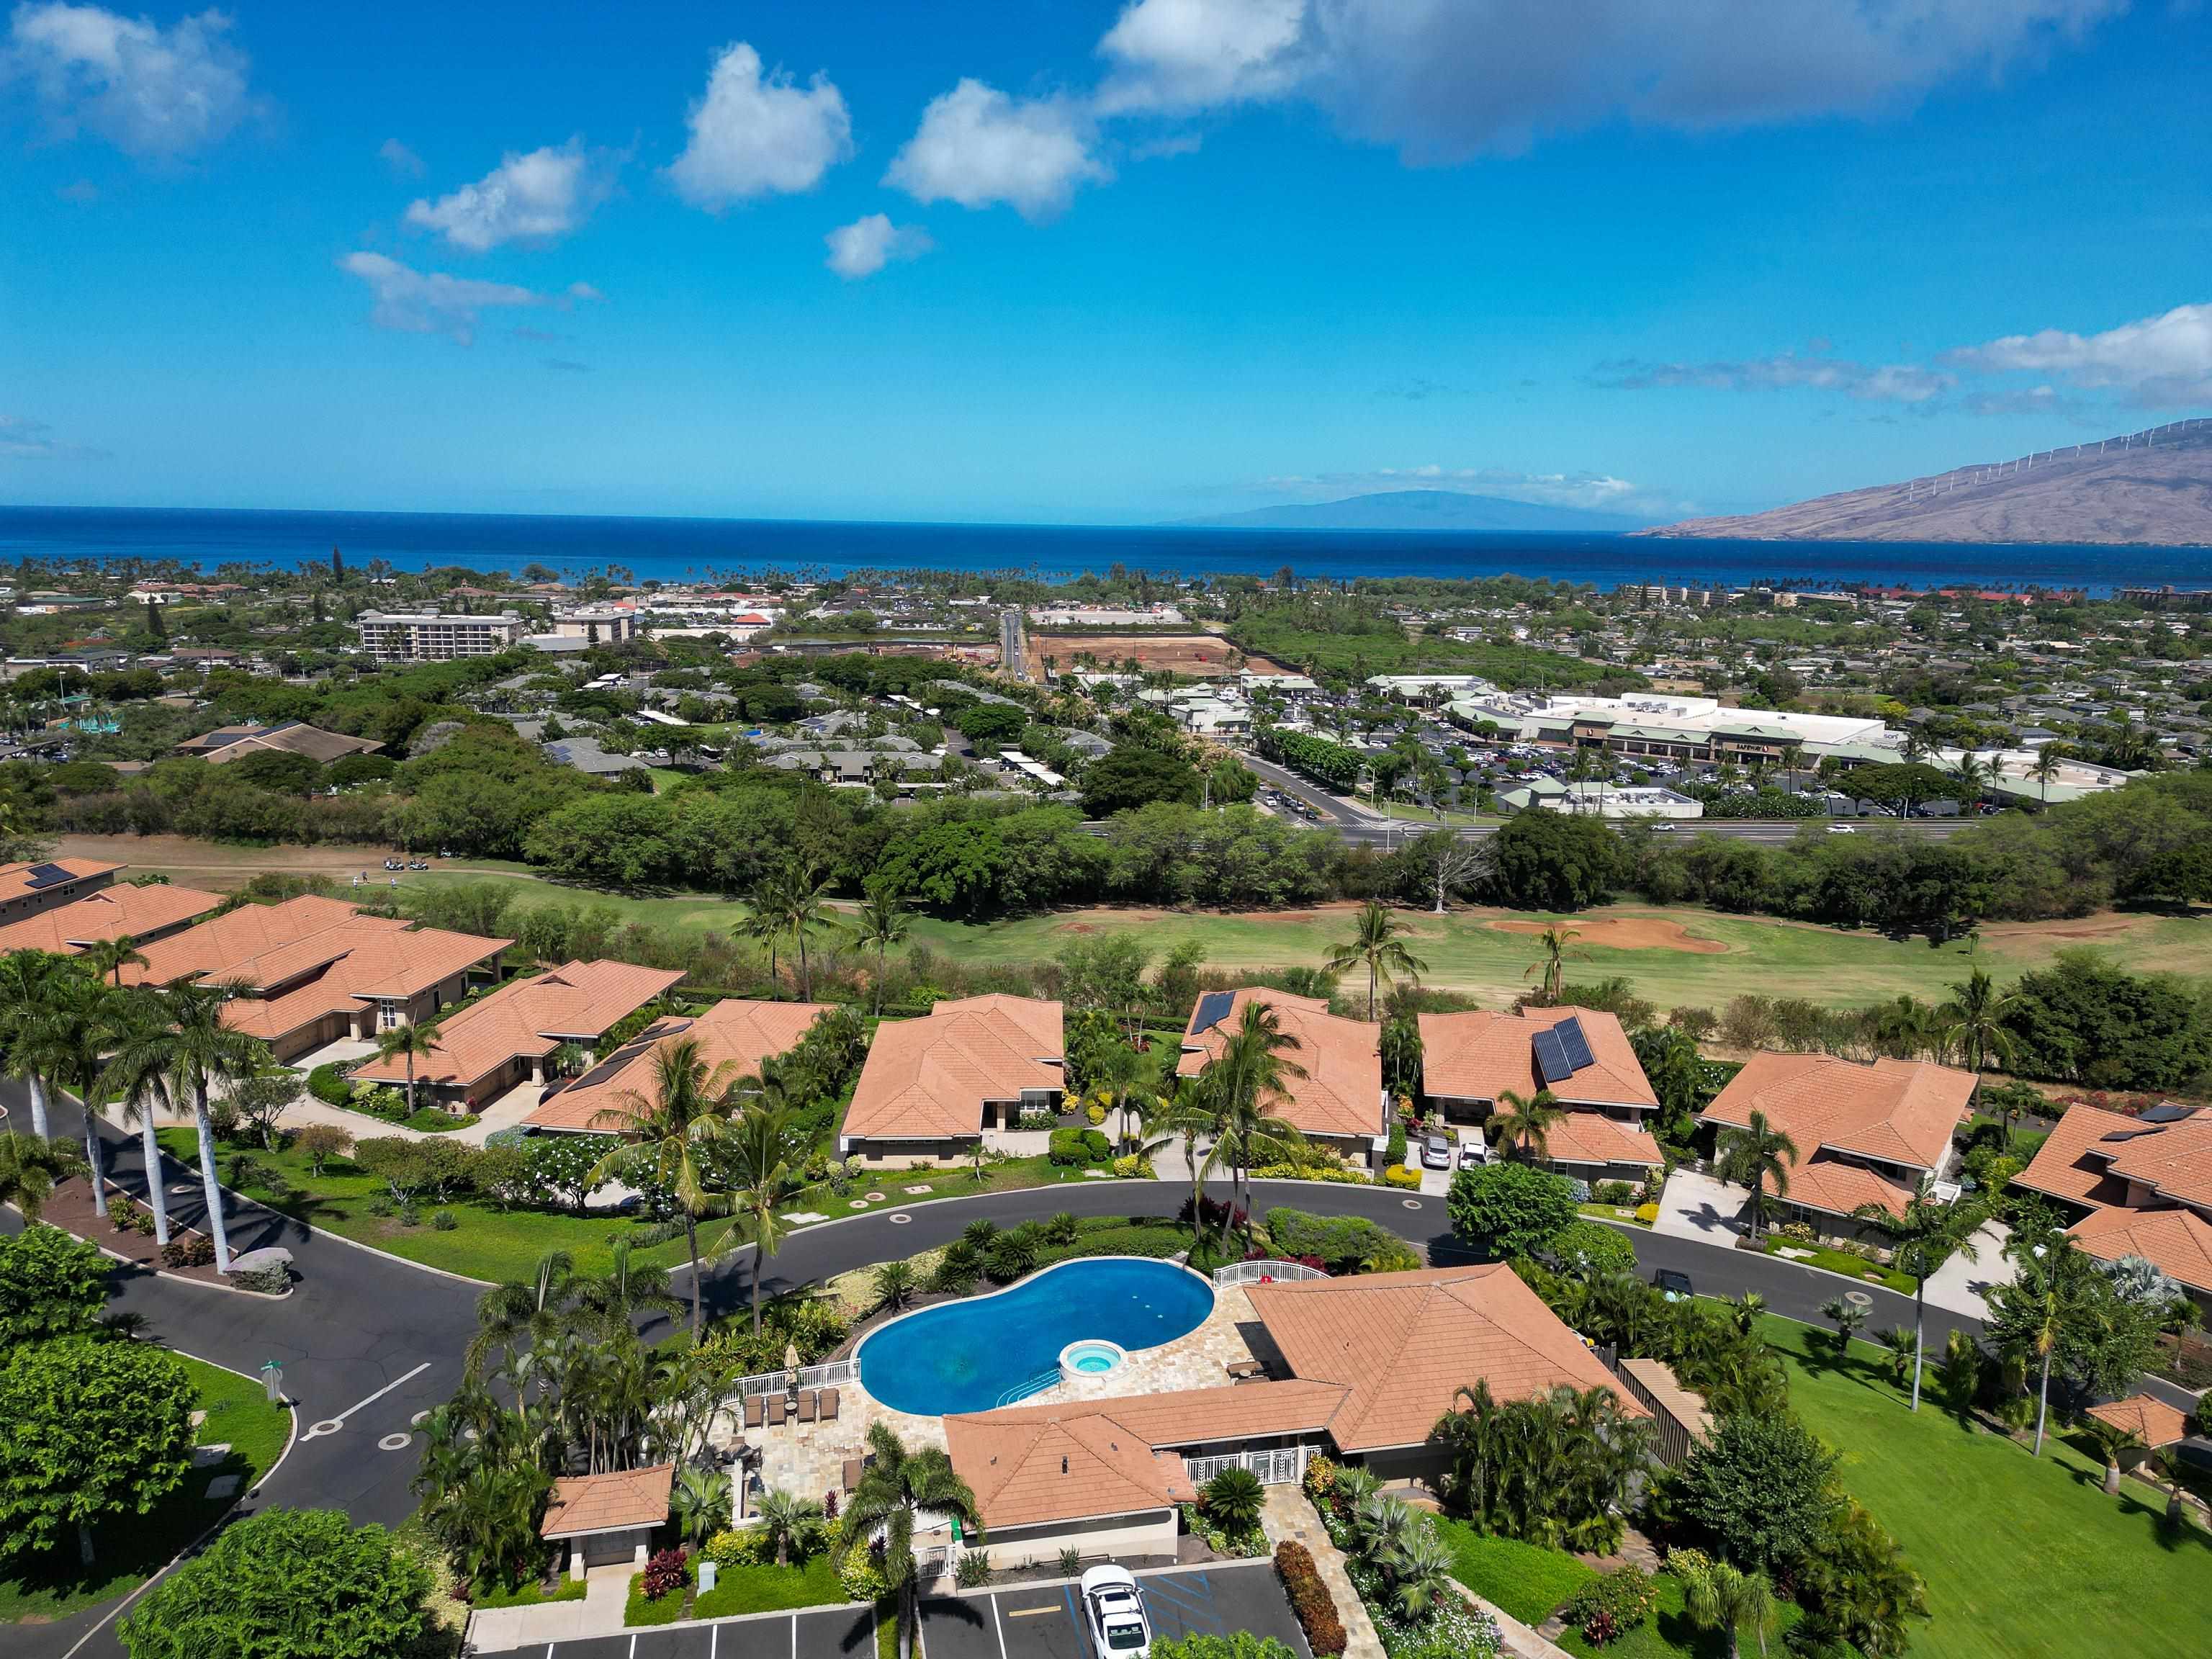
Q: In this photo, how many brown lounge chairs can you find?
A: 7